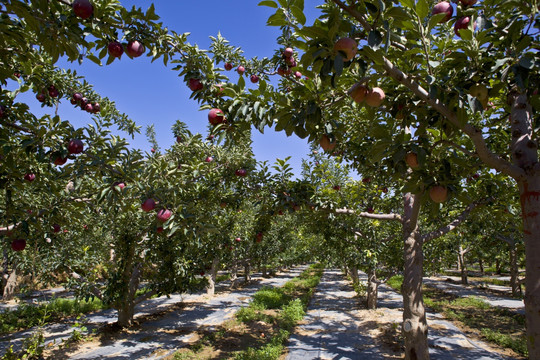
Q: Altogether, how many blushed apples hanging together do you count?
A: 2